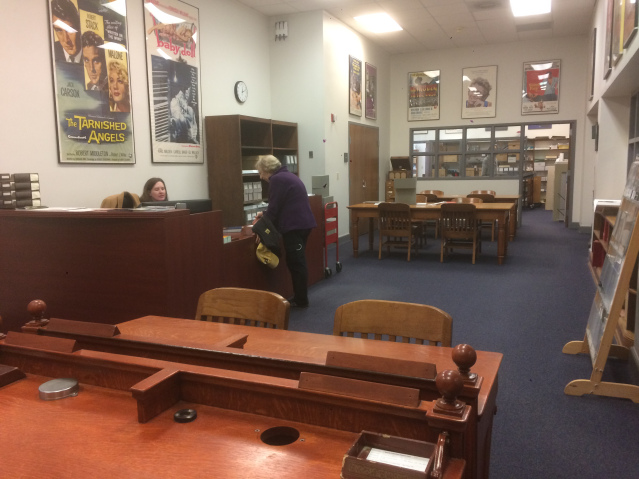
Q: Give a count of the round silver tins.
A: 1